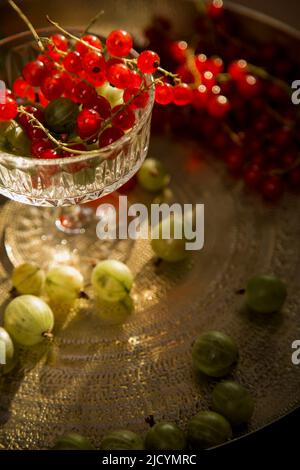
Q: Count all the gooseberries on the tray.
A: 14